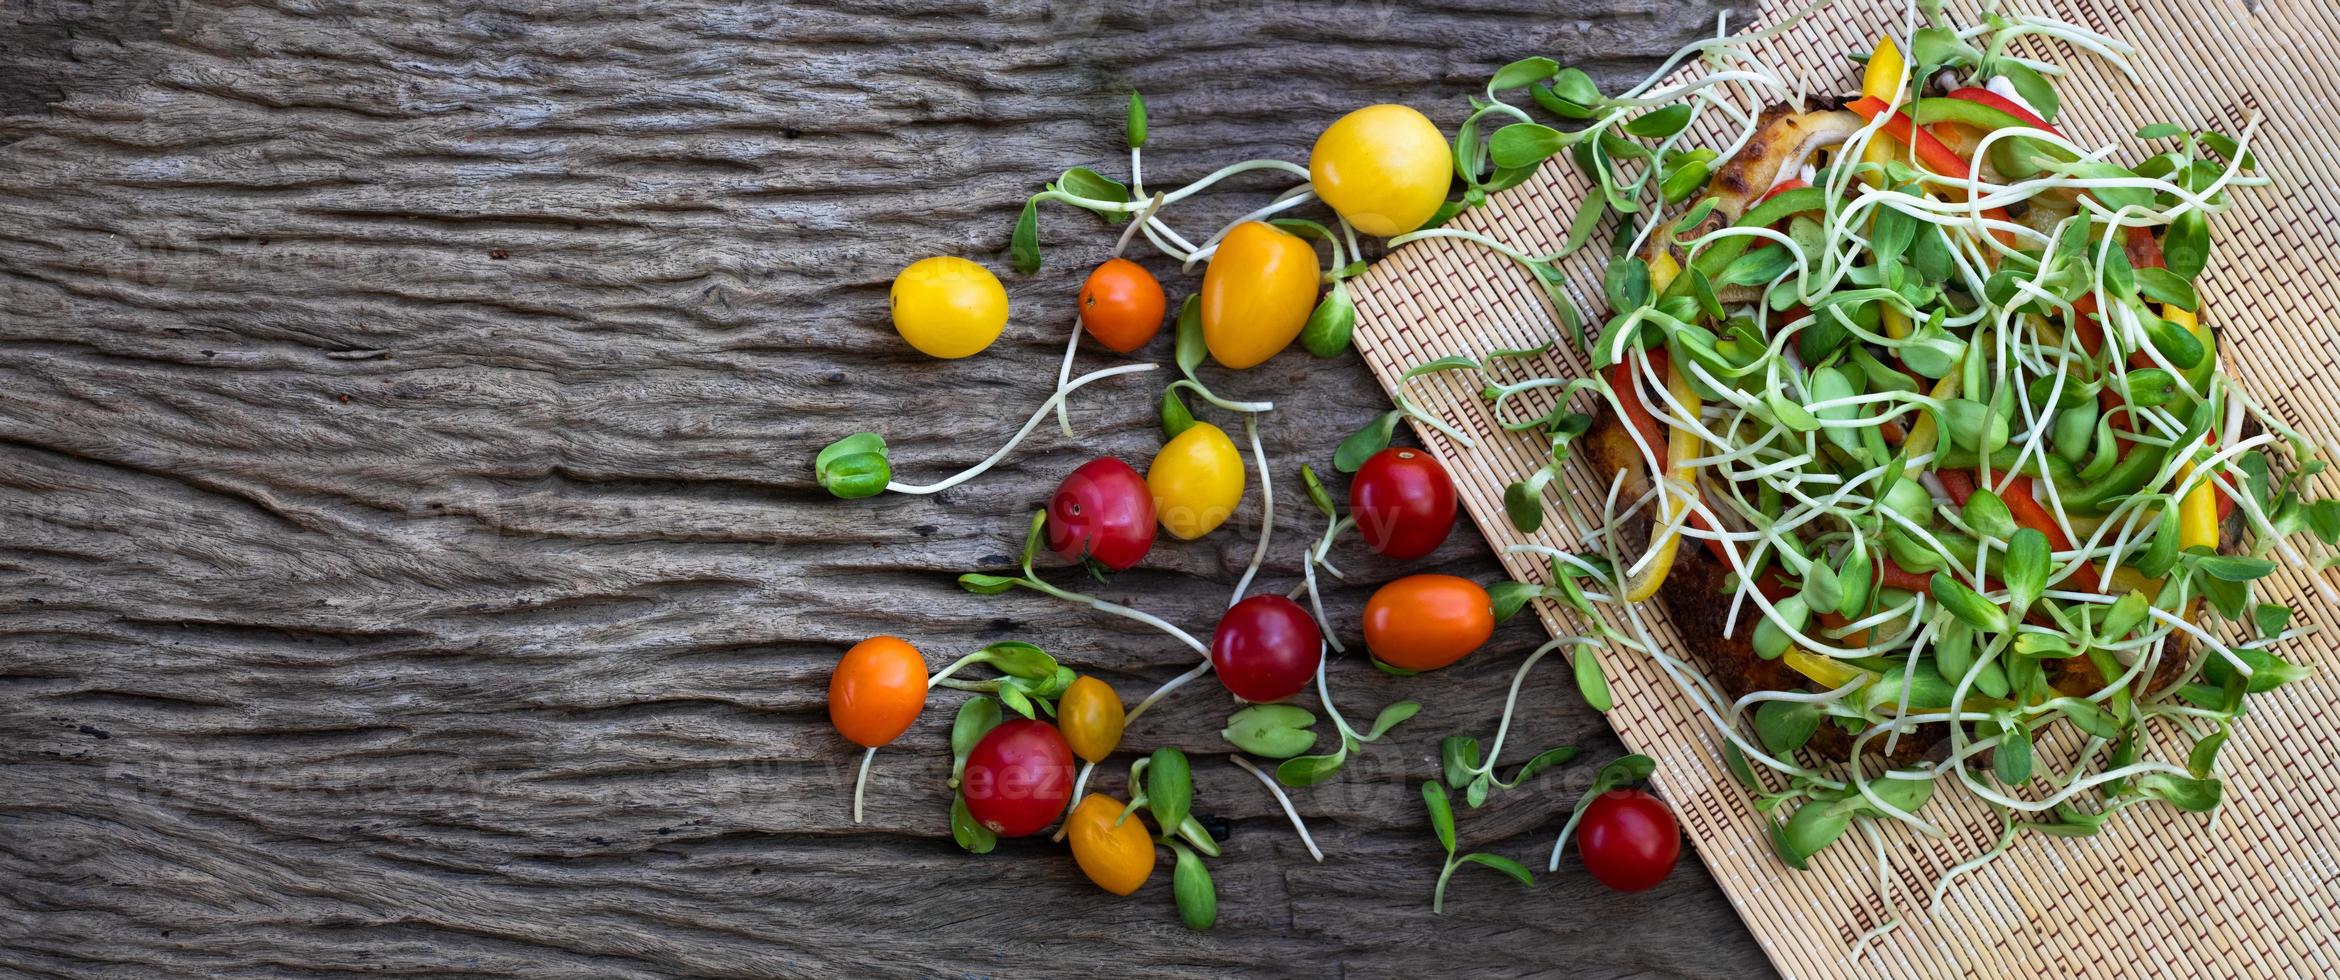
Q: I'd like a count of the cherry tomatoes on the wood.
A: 14